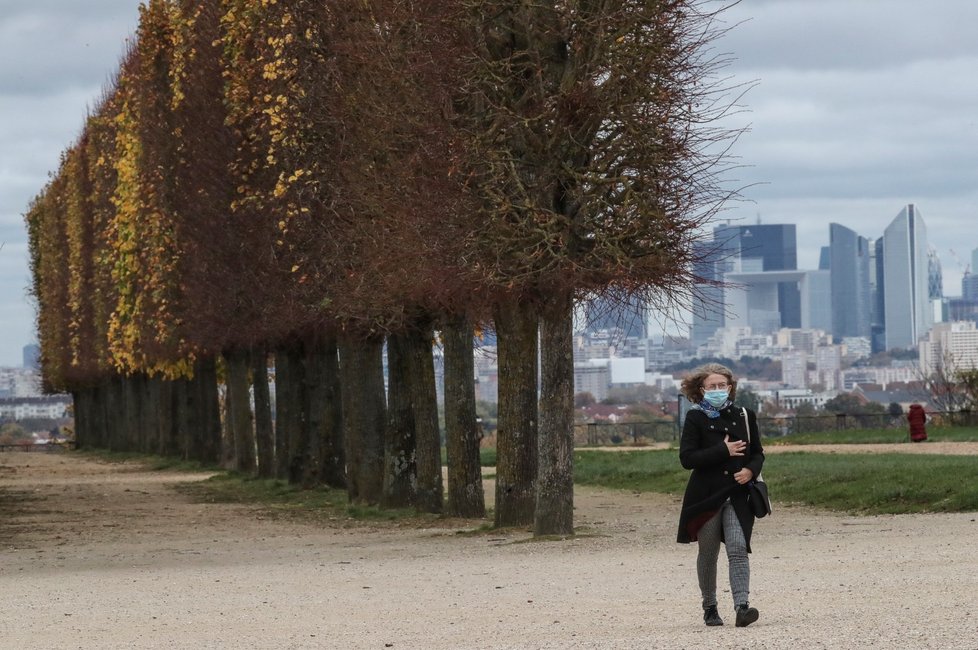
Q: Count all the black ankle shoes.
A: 2